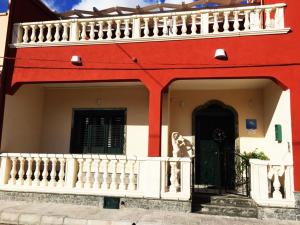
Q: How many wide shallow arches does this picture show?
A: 2